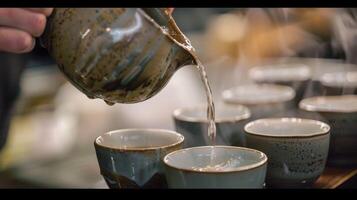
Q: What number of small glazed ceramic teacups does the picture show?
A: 8